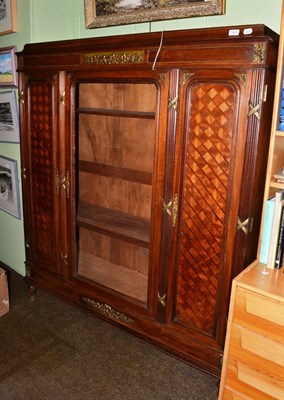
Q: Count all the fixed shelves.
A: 3